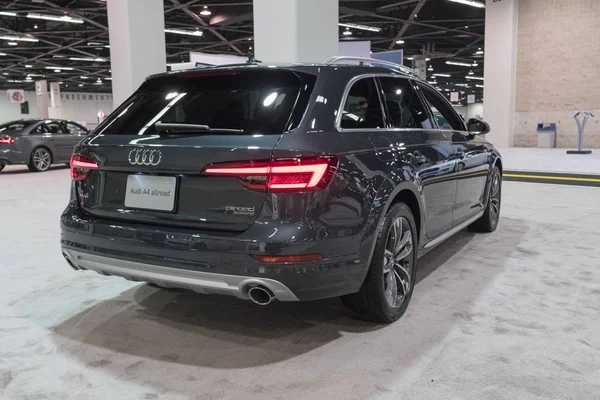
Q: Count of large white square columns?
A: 3